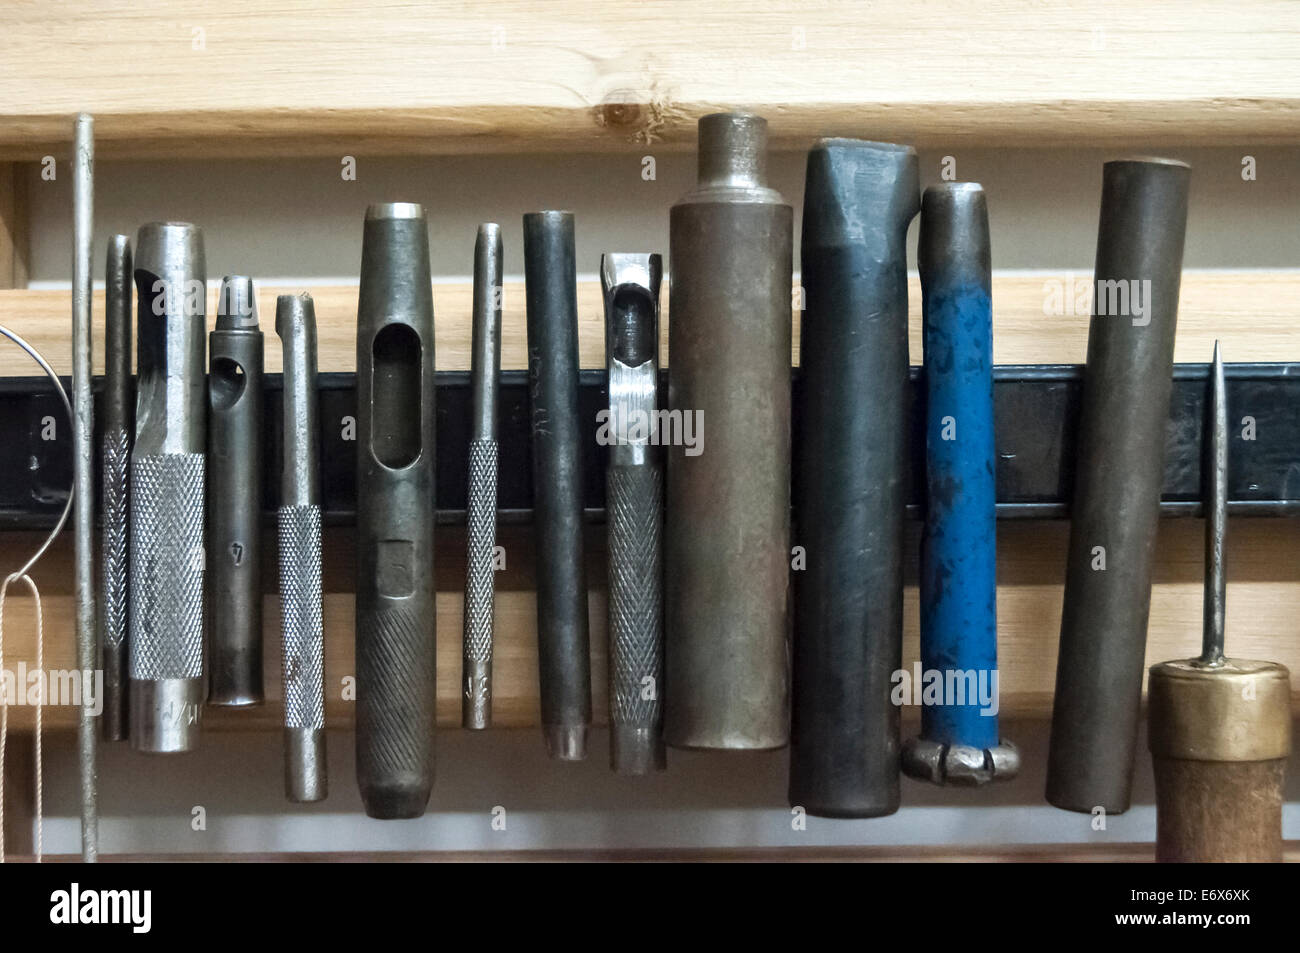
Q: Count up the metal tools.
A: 14